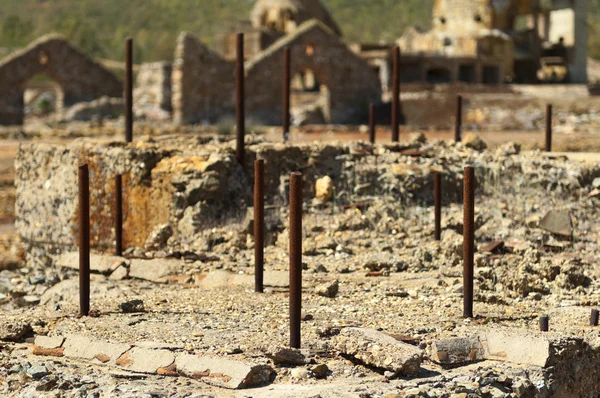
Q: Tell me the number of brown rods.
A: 15